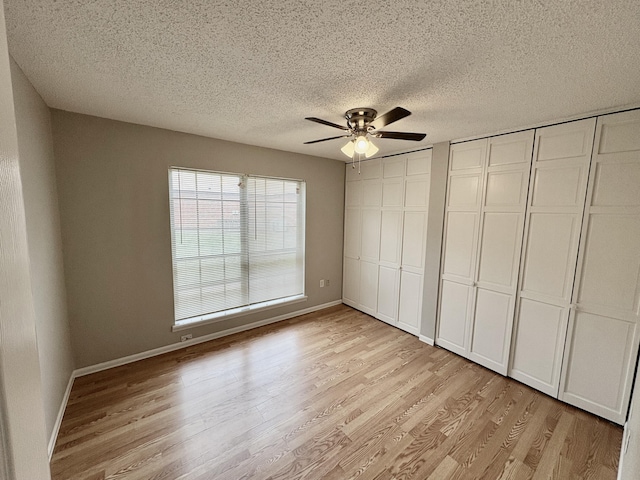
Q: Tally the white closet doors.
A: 8